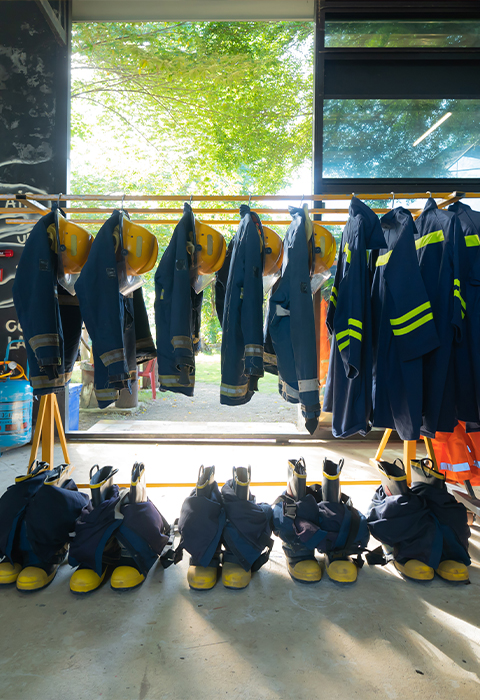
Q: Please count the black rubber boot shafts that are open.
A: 10